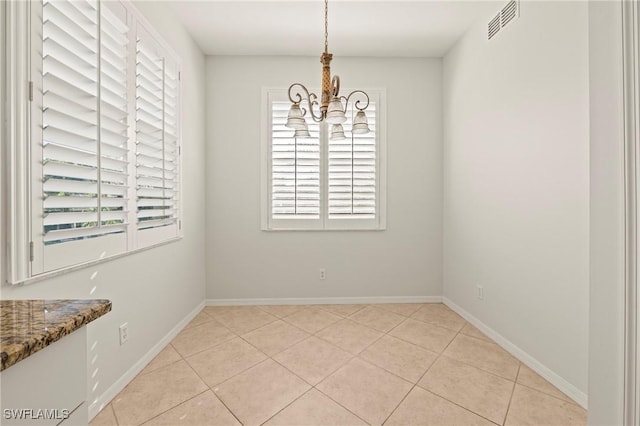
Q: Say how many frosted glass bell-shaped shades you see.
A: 5